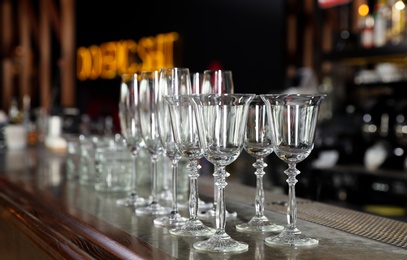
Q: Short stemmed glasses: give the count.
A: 4